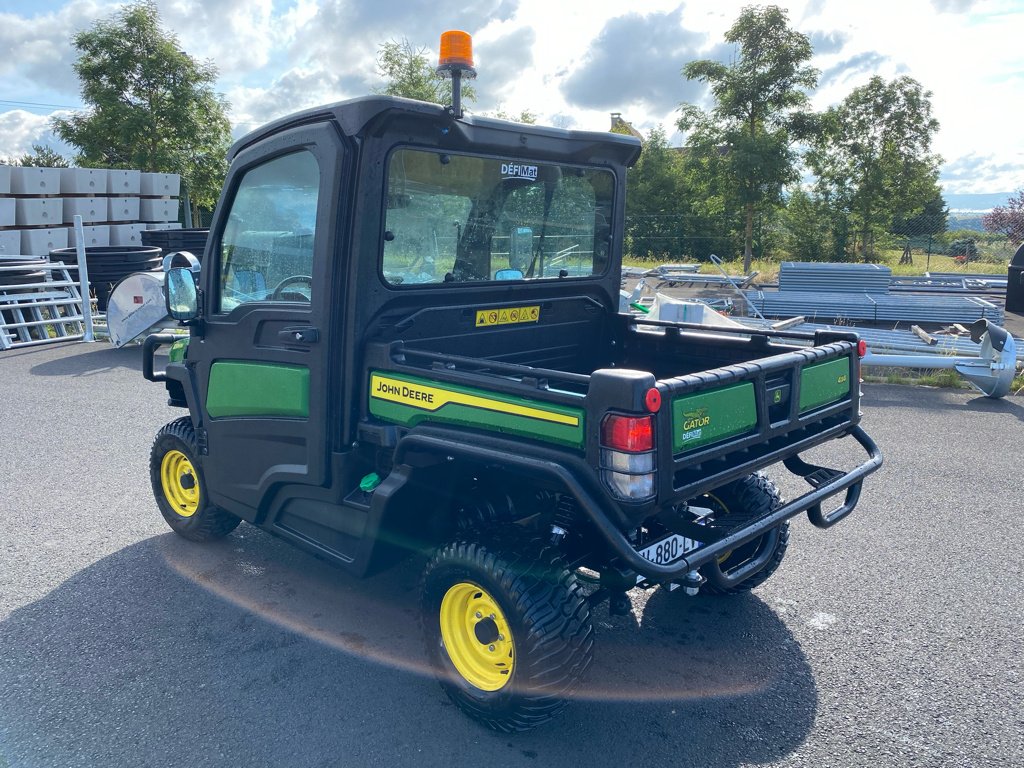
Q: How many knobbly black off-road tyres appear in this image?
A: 3